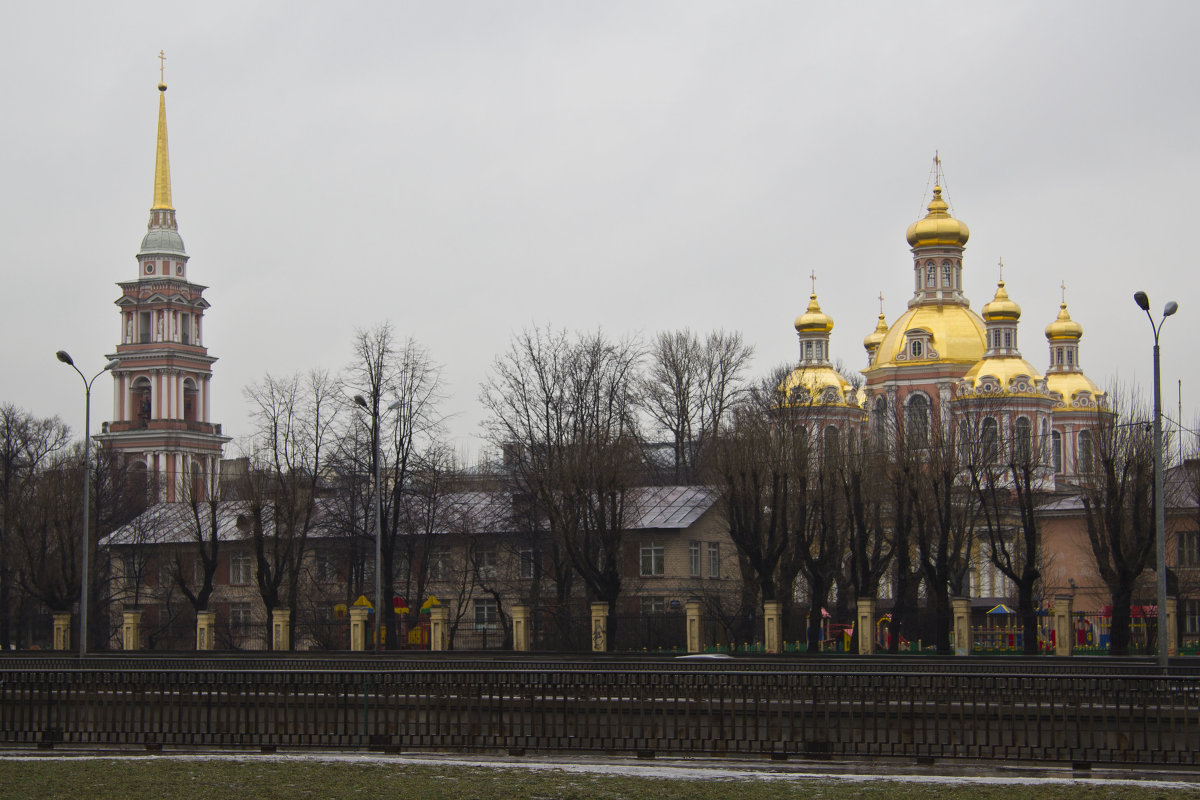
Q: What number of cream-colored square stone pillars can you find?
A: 14